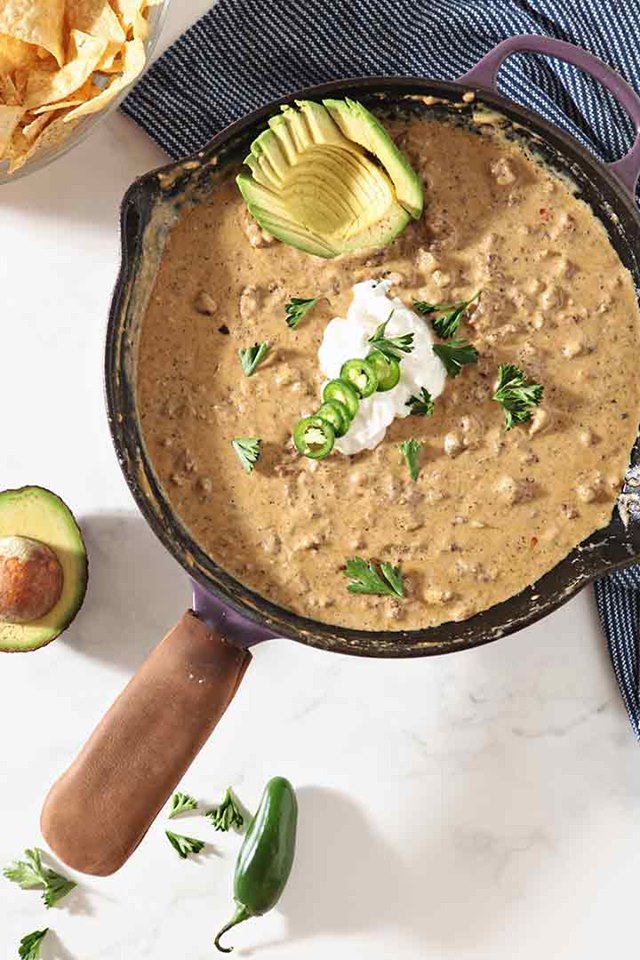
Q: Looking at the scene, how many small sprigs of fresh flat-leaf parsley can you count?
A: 15